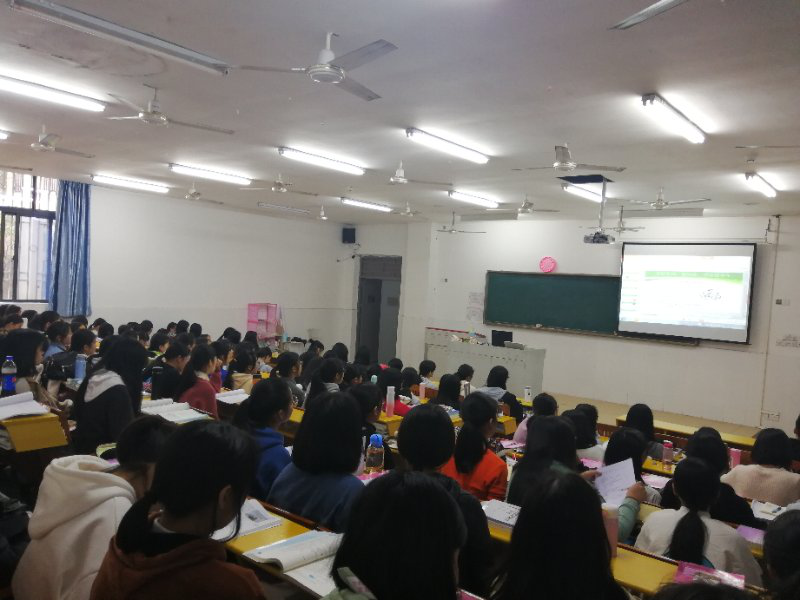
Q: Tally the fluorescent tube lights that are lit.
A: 11